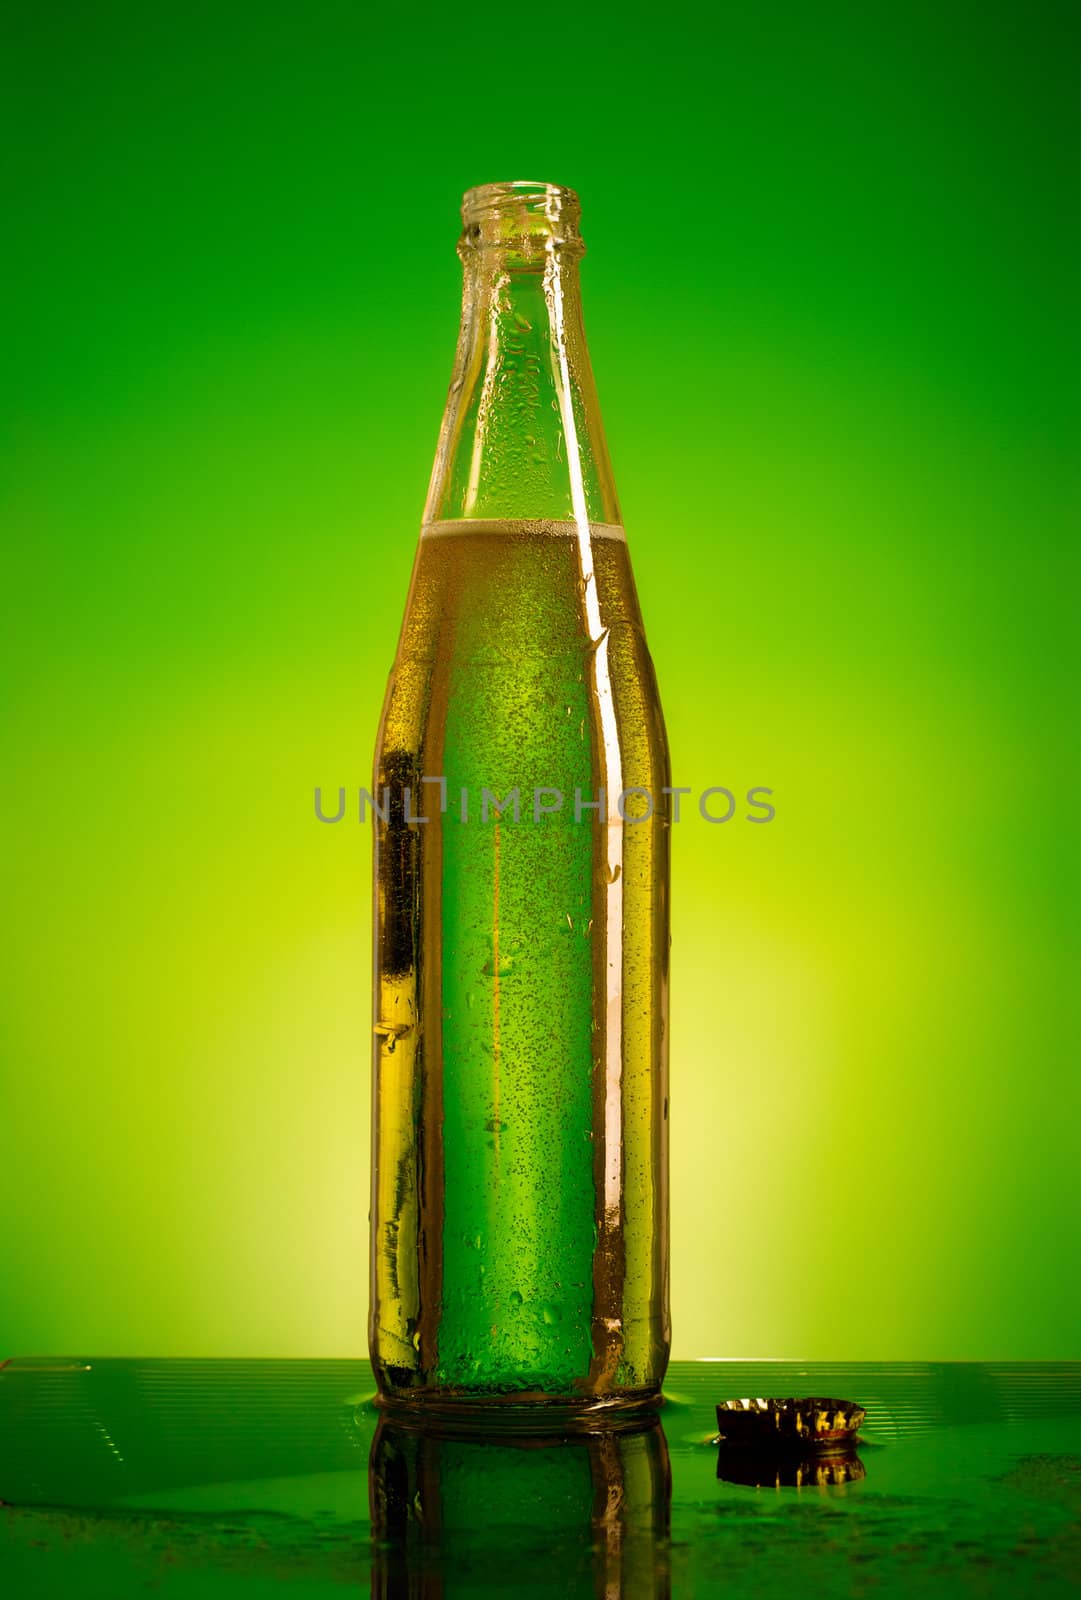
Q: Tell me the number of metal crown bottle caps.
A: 1